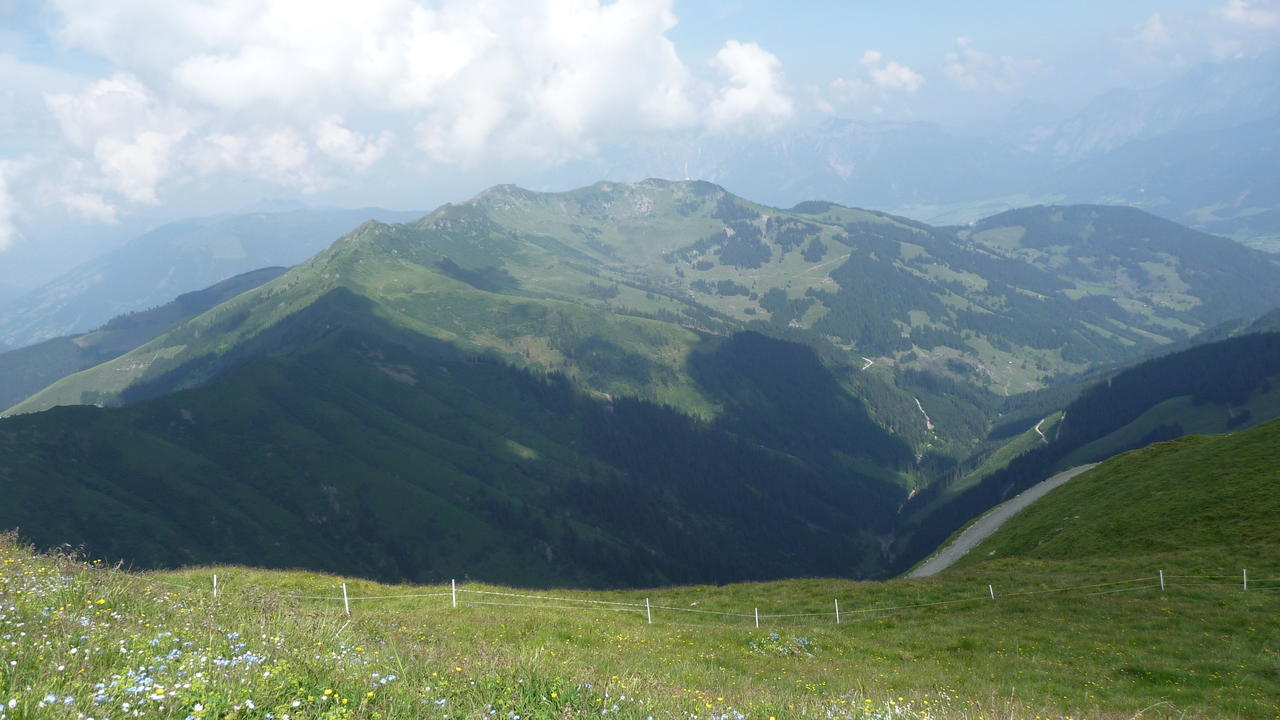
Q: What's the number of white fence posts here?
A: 9